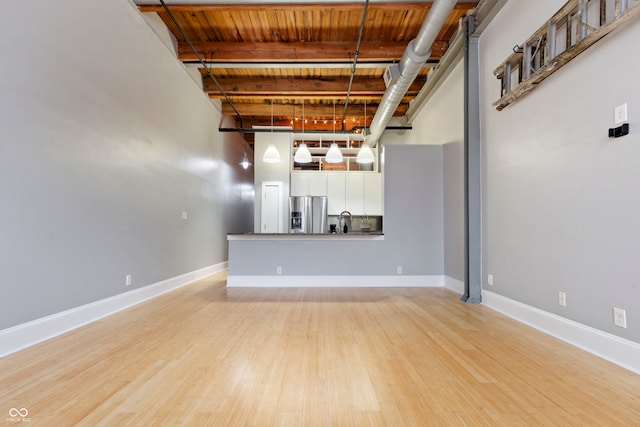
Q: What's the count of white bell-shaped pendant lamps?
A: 4